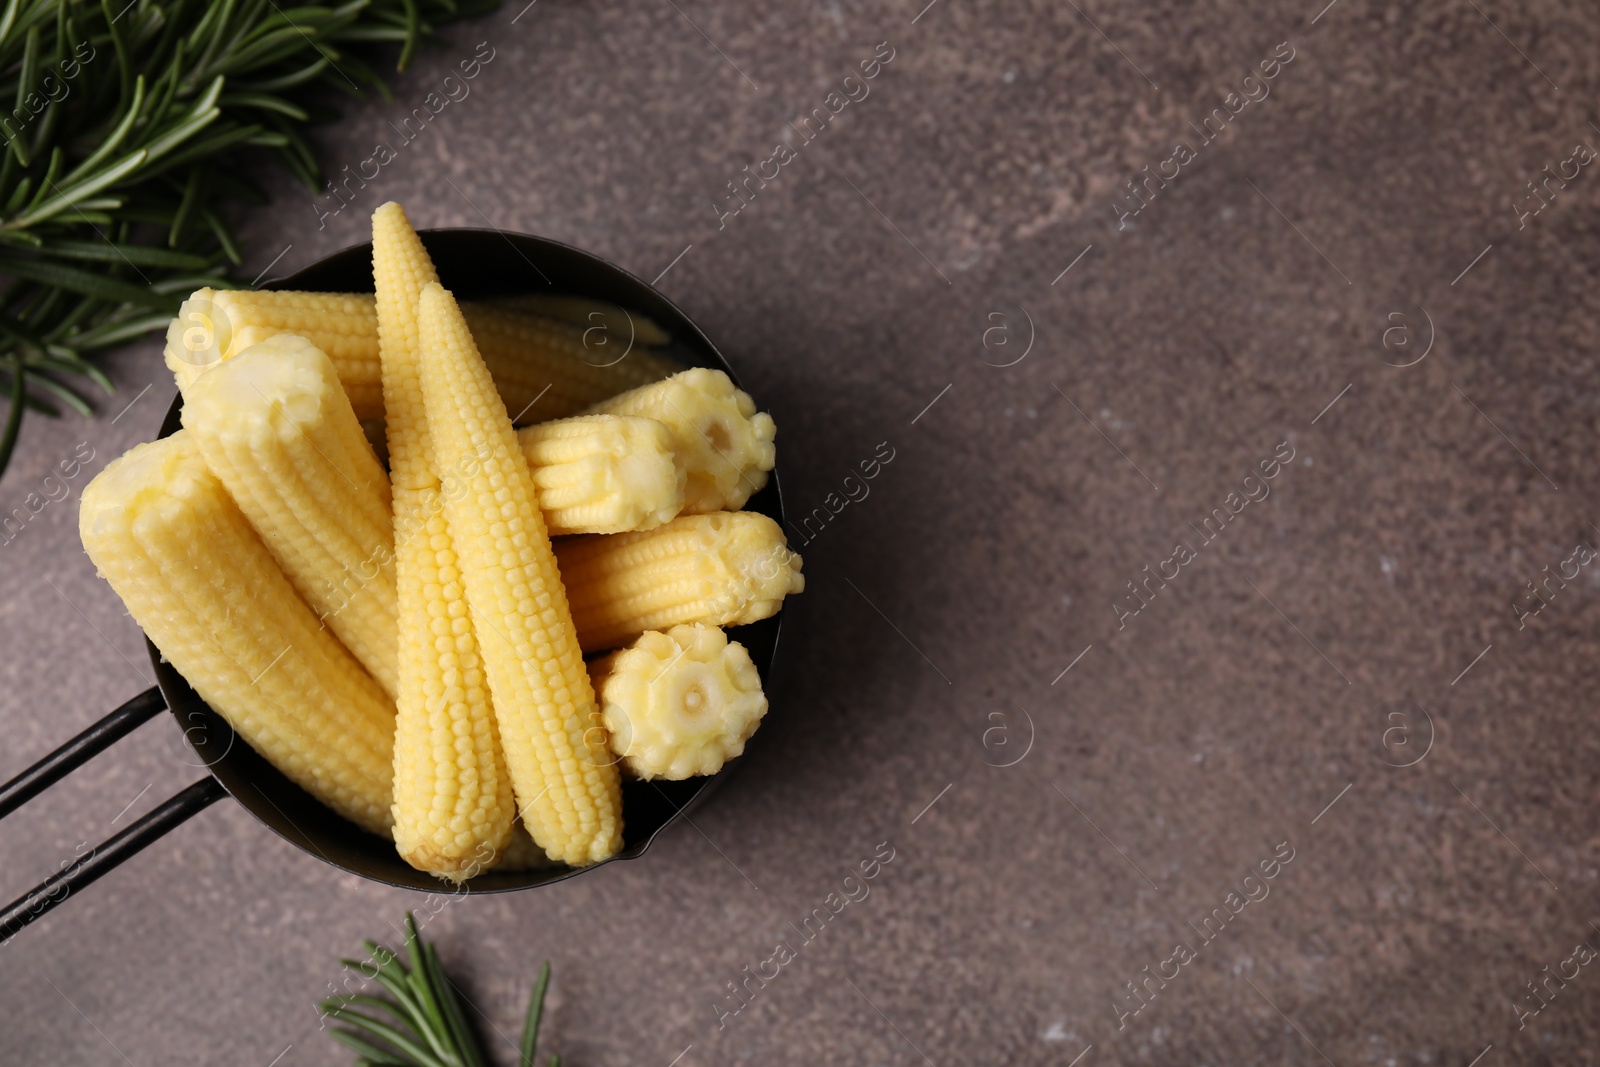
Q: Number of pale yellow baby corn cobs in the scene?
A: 9